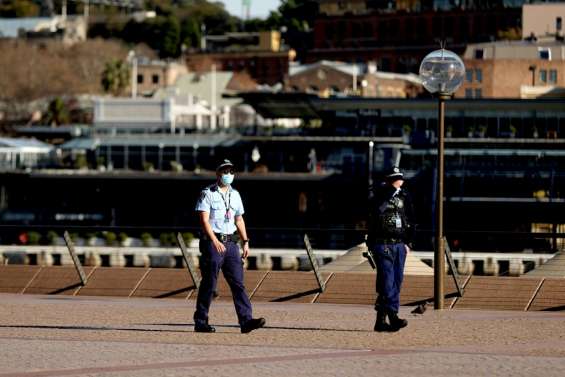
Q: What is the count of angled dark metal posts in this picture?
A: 4